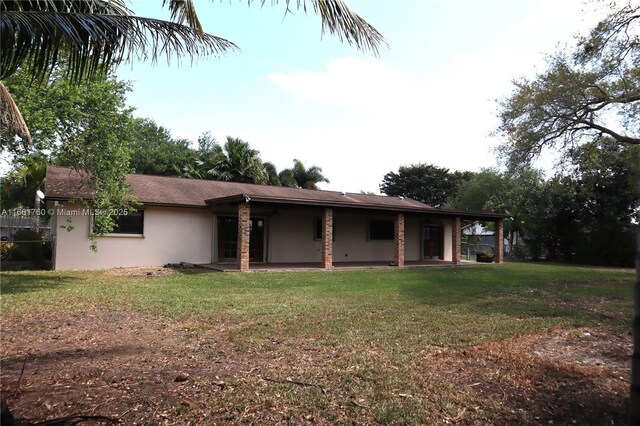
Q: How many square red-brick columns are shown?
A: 5